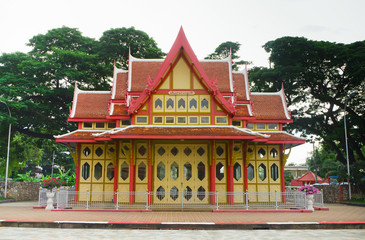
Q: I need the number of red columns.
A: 8